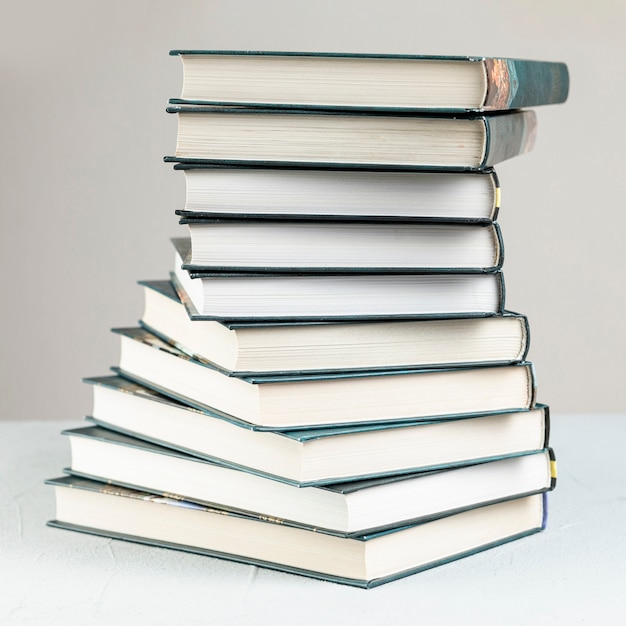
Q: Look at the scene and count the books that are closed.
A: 10